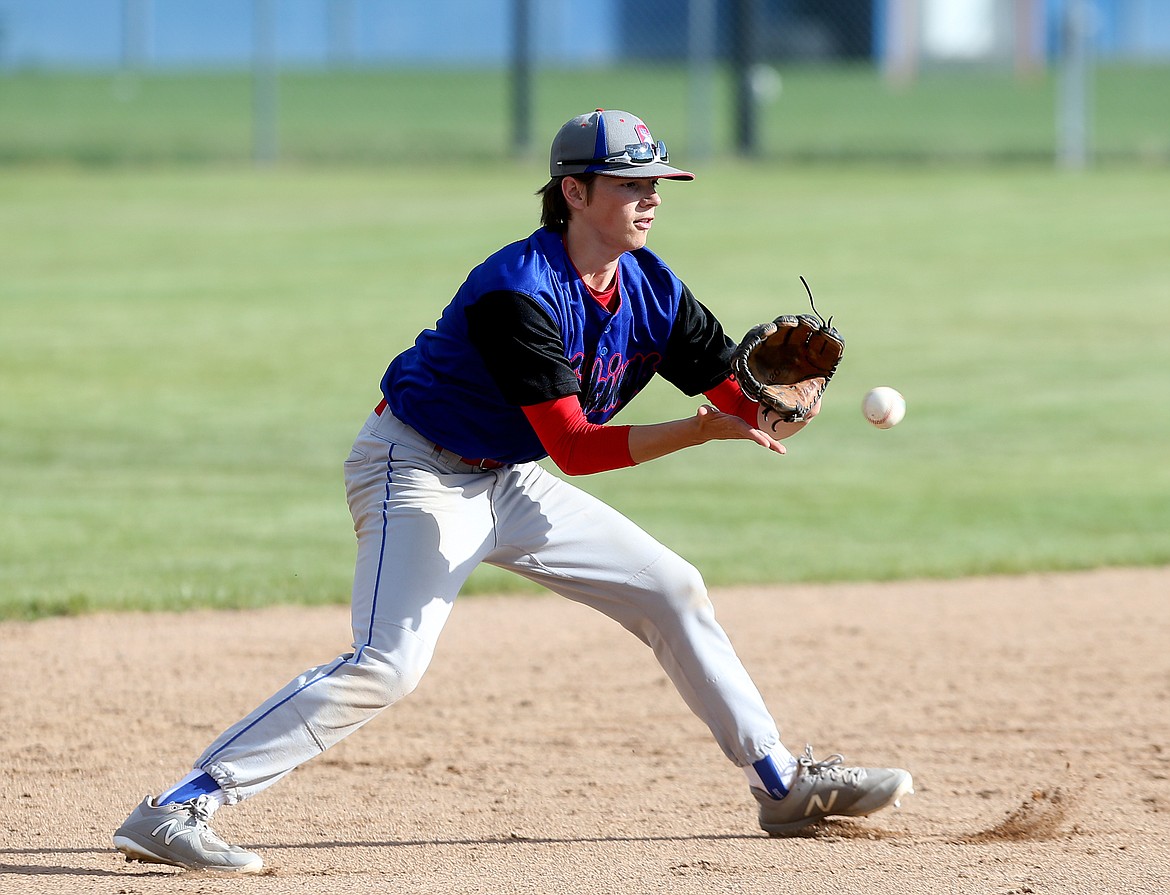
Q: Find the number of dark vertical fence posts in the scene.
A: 2